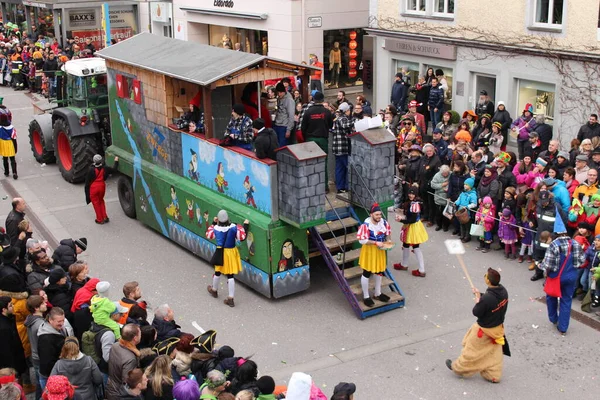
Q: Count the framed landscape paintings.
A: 0